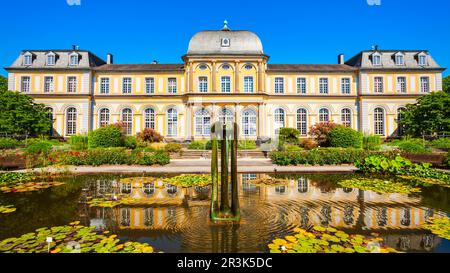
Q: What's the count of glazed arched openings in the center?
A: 3